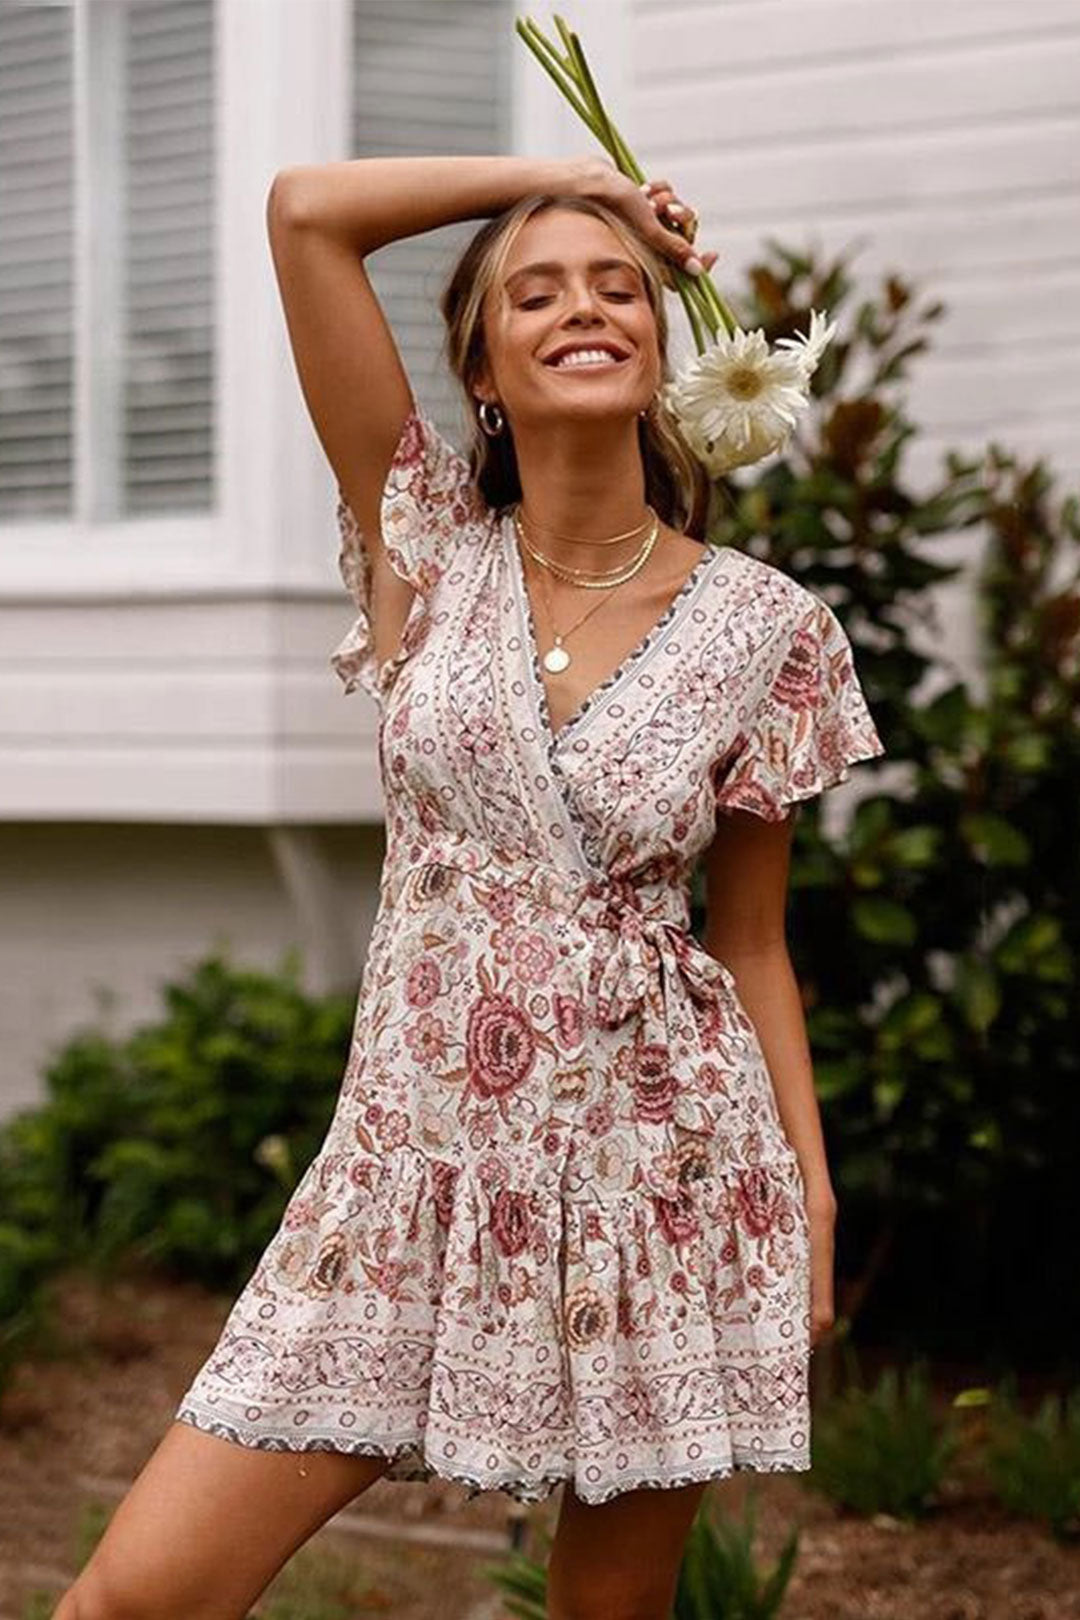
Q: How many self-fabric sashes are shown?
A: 1